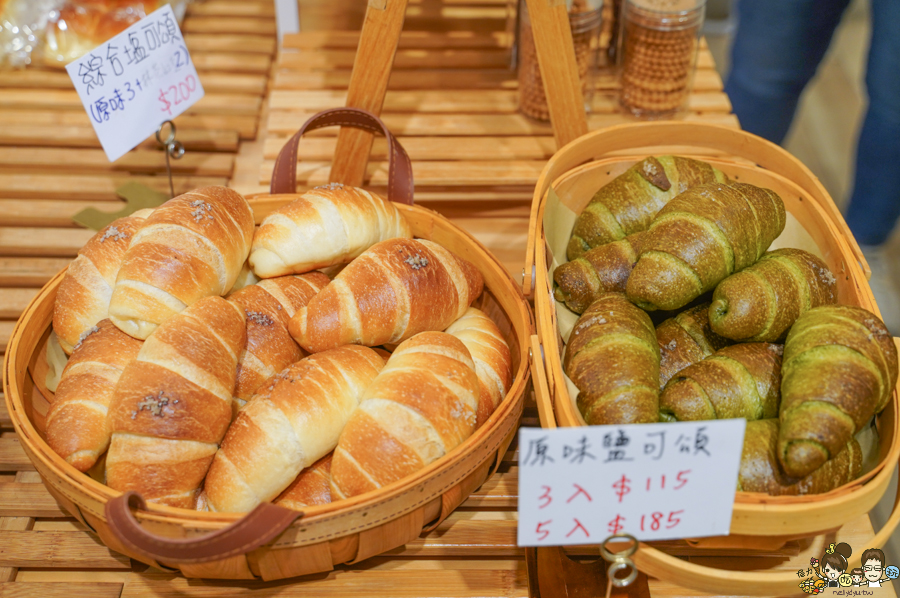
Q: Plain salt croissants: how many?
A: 11